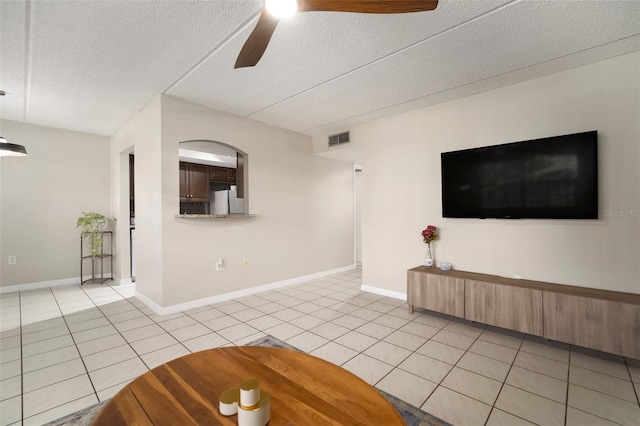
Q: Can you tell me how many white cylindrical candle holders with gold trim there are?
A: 3